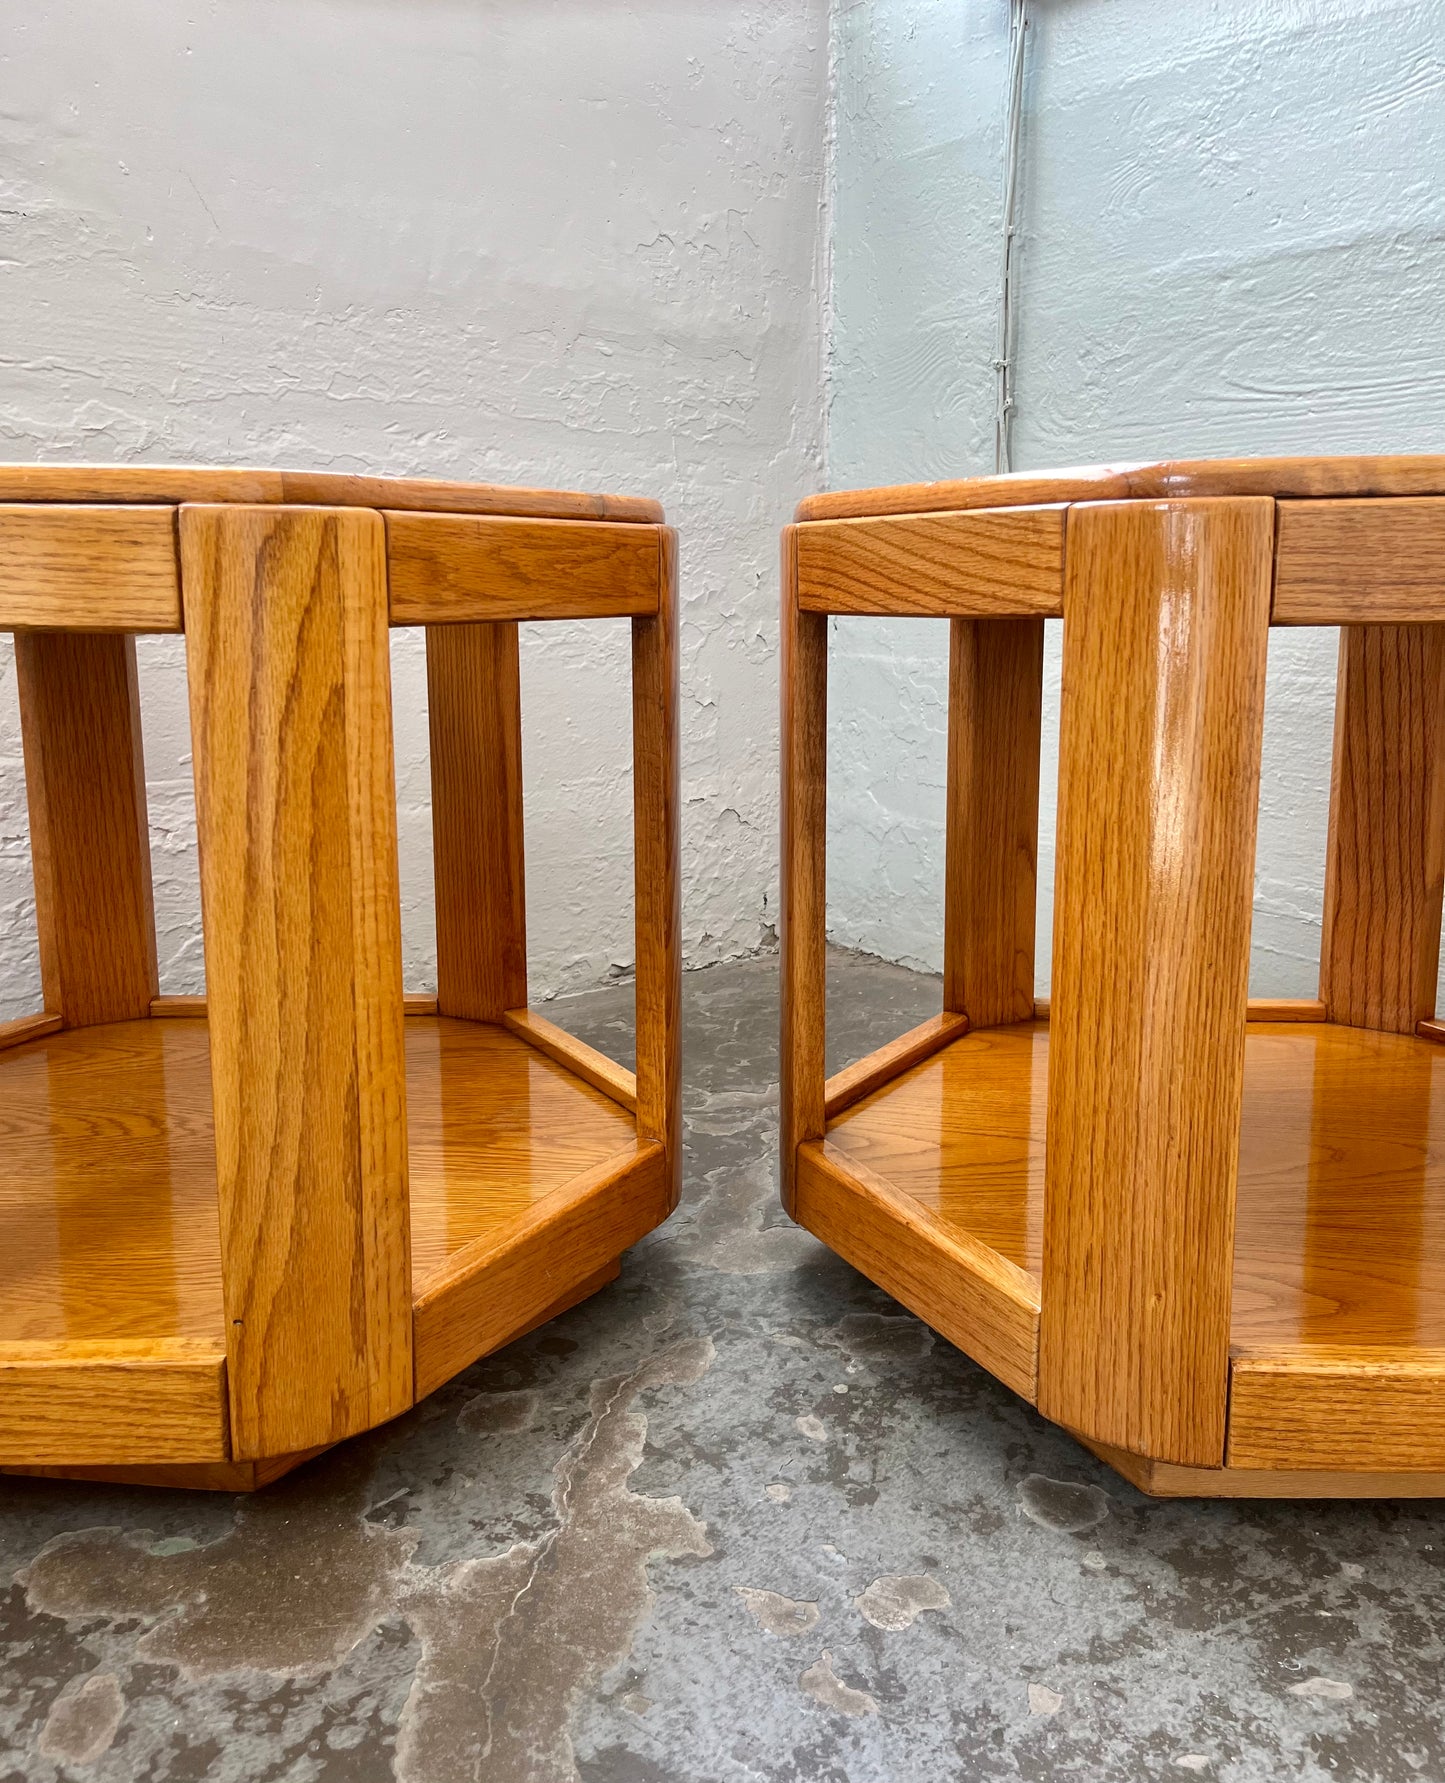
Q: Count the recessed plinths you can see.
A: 2